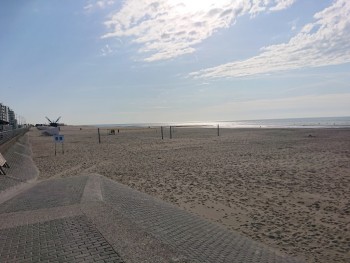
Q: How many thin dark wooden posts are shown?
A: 4